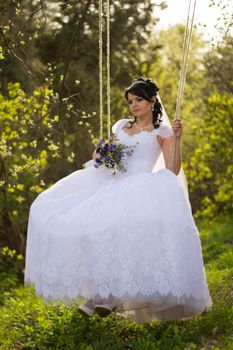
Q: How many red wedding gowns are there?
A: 0